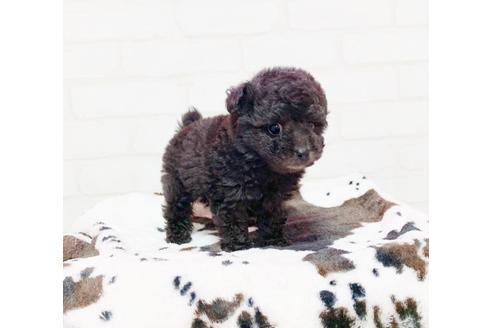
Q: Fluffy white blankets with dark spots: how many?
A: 1